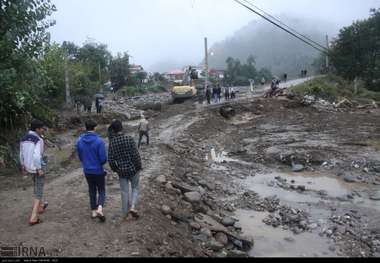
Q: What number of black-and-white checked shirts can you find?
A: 1